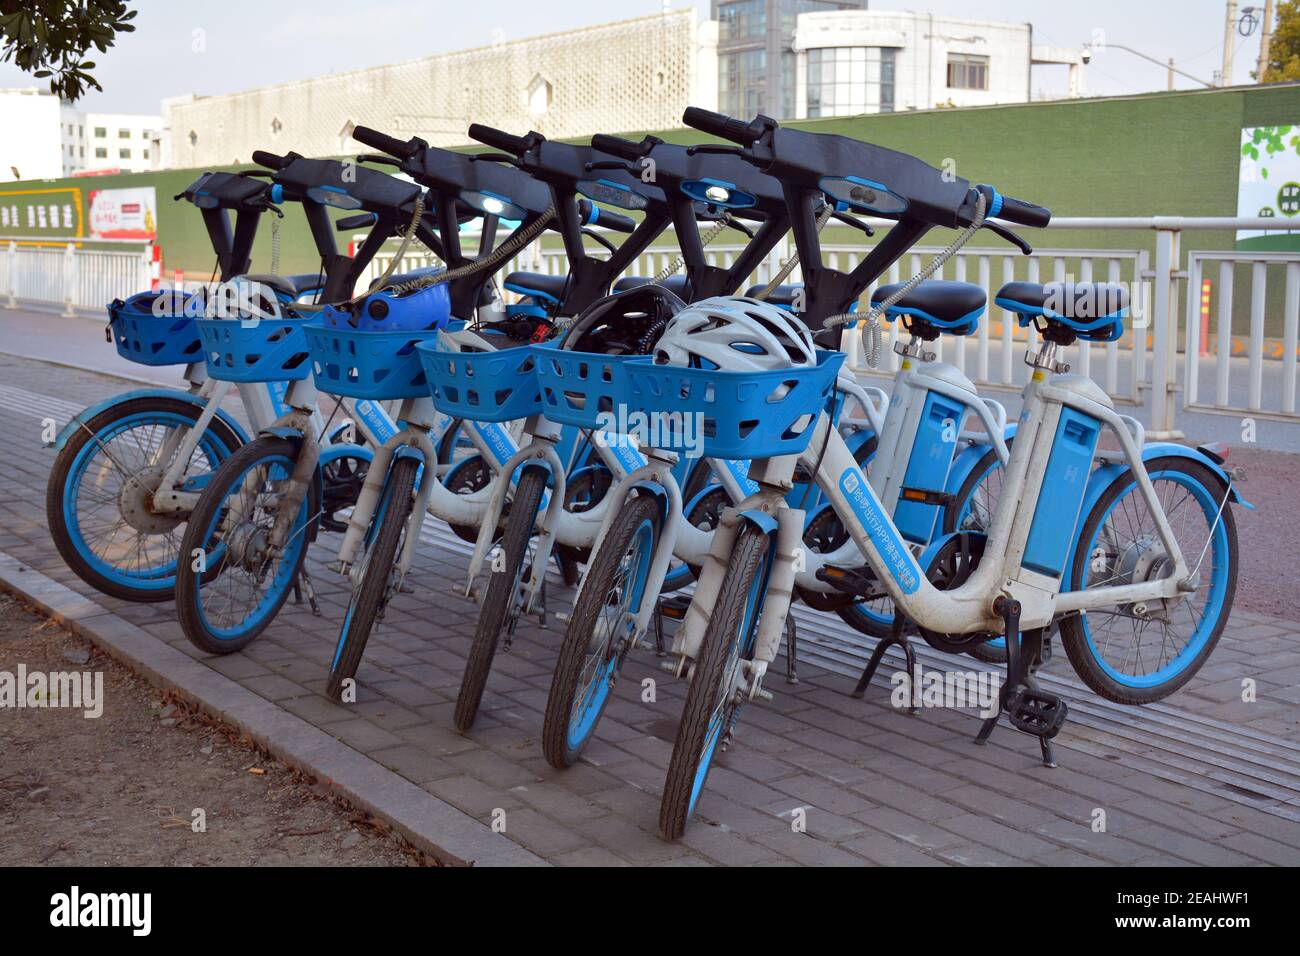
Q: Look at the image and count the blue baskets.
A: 6